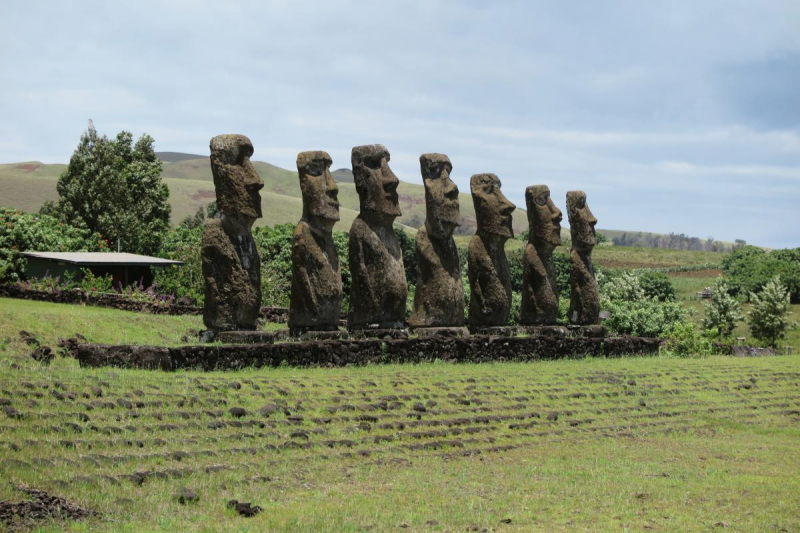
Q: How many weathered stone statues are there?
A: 7